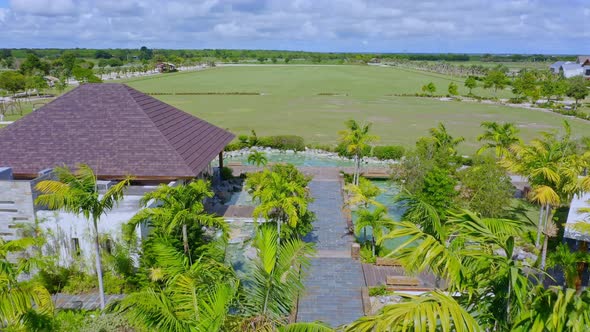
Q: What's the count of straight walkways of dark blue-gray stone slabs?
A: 1